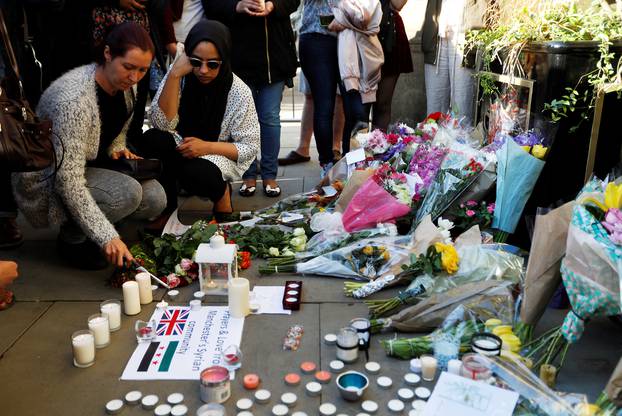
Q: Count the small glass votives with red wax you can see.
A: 2